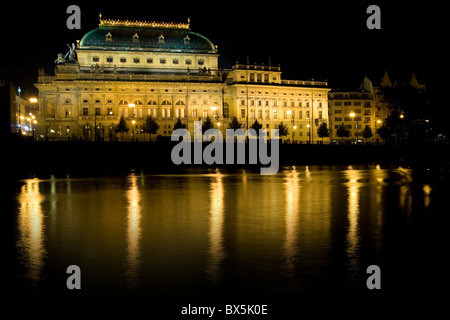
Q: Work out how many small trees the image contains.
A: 10